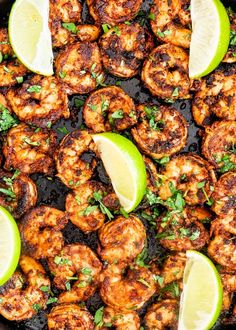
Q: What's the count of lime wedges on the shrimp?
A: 5